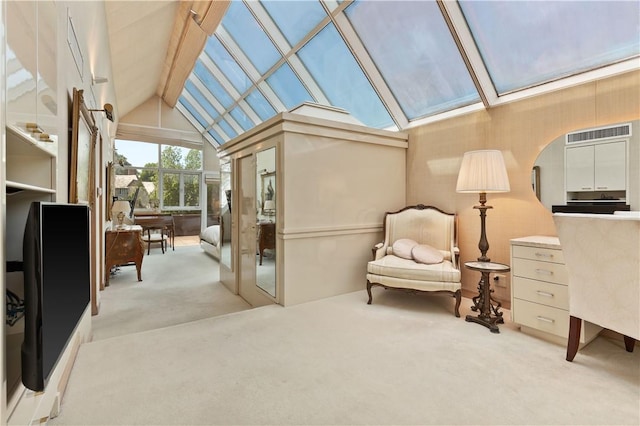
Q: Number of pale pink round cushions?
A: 2